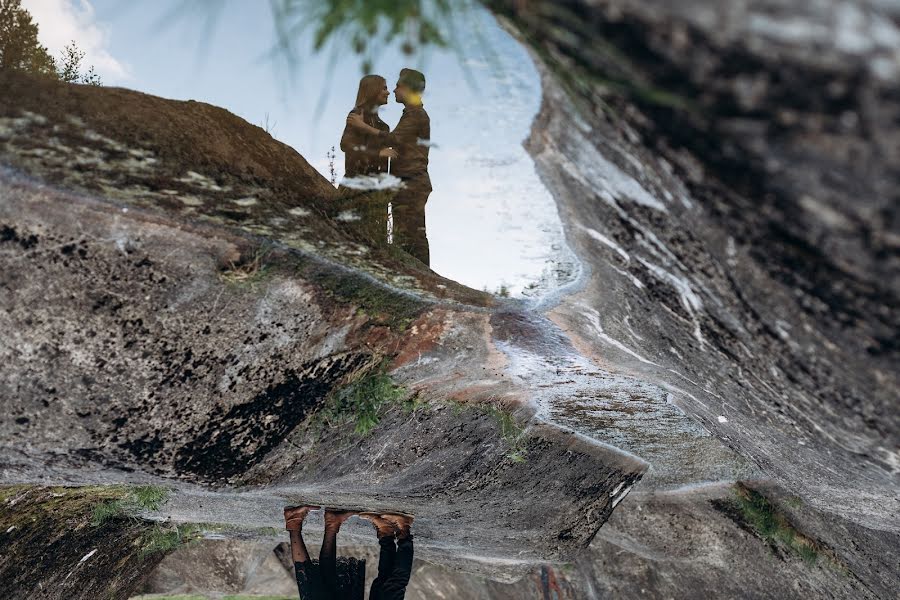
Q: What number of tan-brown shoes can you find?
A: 4